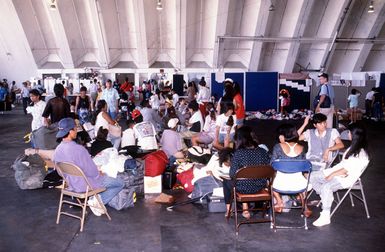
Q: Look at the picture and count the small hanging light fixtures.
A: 4